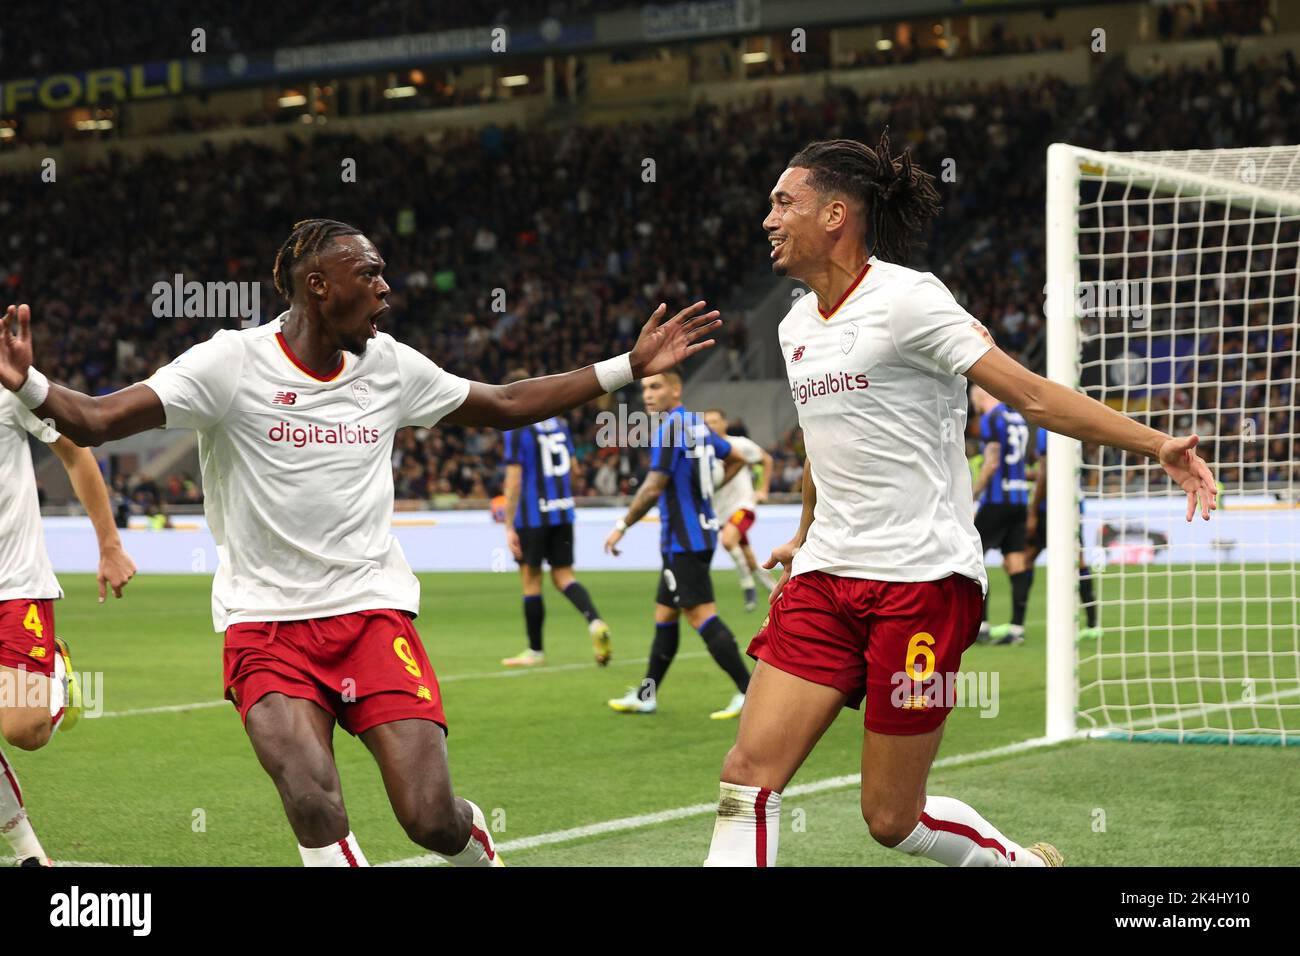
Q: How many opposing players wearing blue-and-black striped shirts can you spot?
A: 4